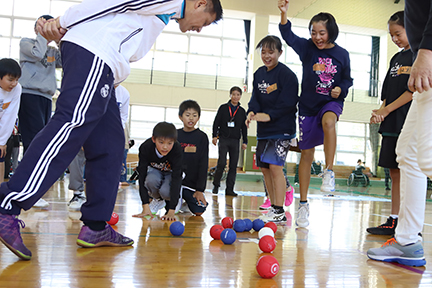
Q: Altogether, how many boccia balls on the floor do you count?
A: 12